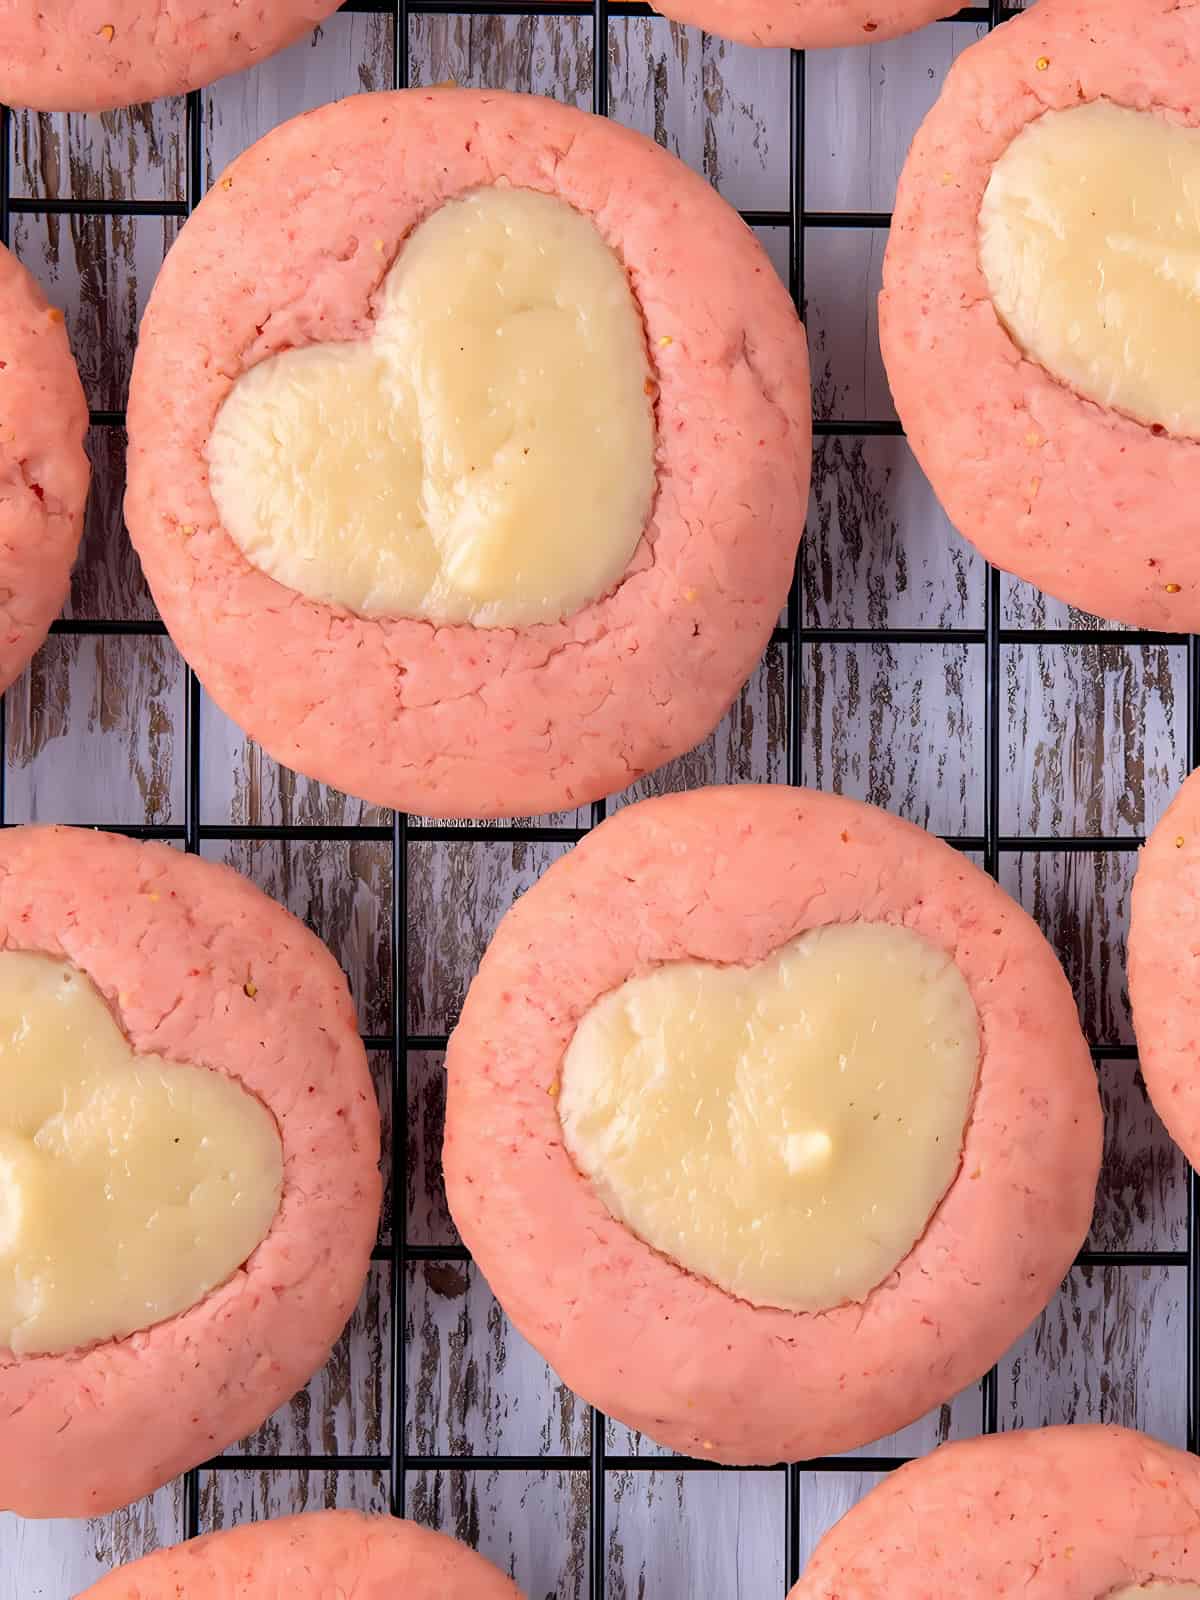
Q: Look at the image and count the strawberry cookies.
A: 10